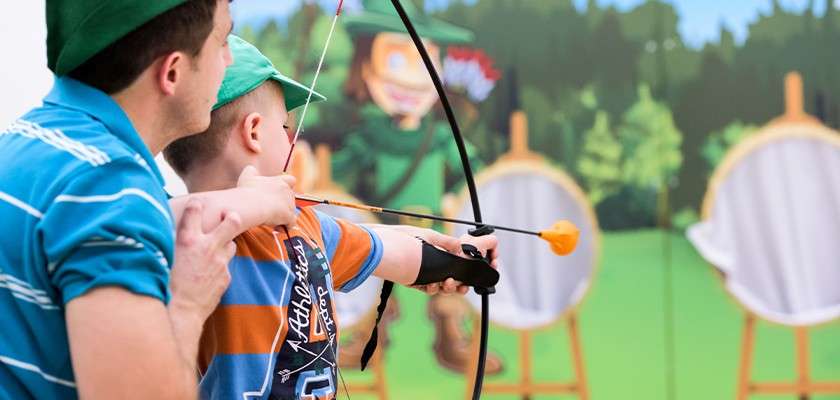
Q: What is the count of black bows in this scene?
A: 1